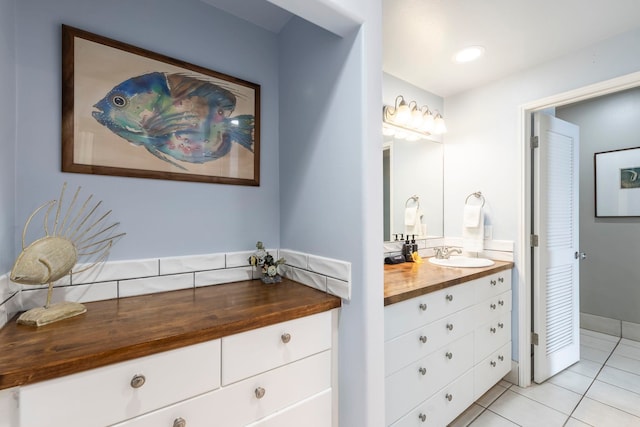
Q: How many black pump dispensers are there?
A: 2